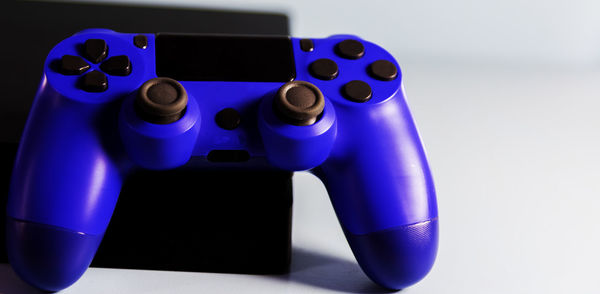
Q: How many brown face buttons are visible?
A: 4